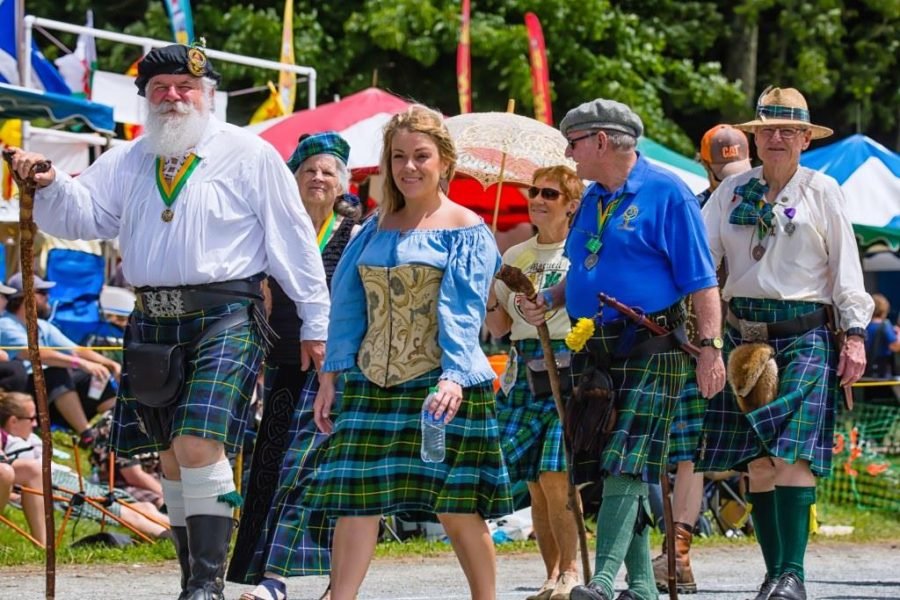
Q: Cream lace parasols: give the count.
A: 1